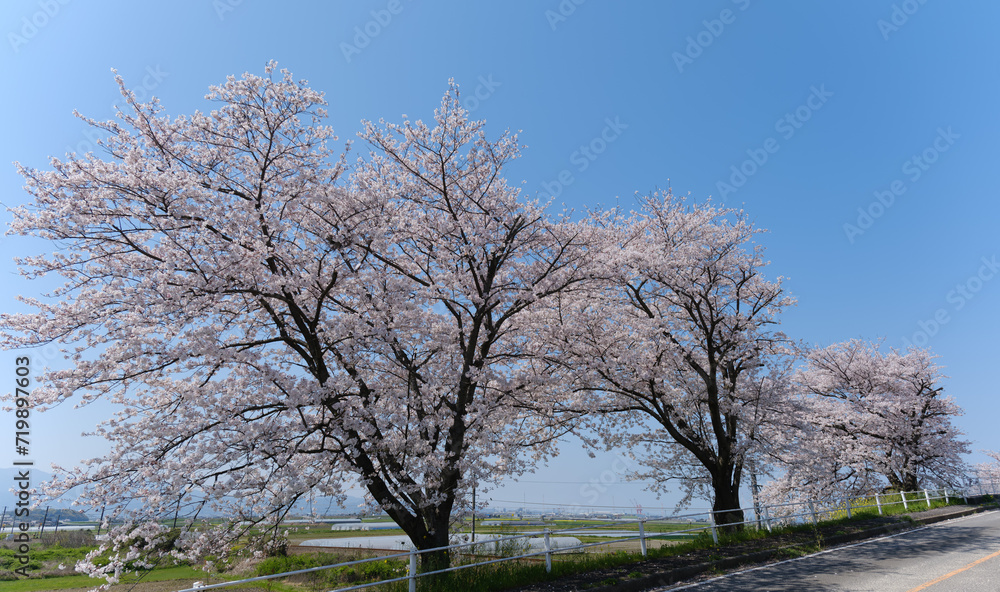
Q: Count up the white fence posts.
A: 13